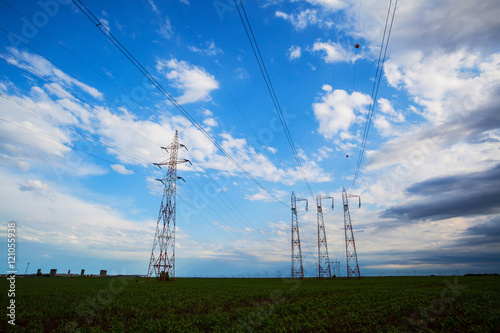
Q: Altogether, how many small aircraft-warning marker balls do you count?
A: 2